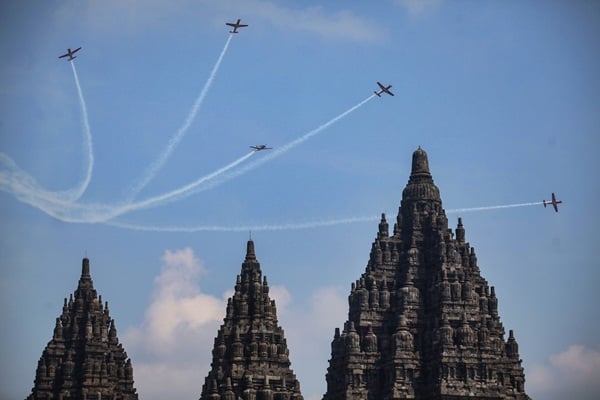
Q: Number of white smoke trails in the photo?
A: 5